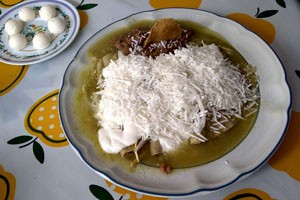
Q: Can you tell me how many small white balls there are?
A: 6